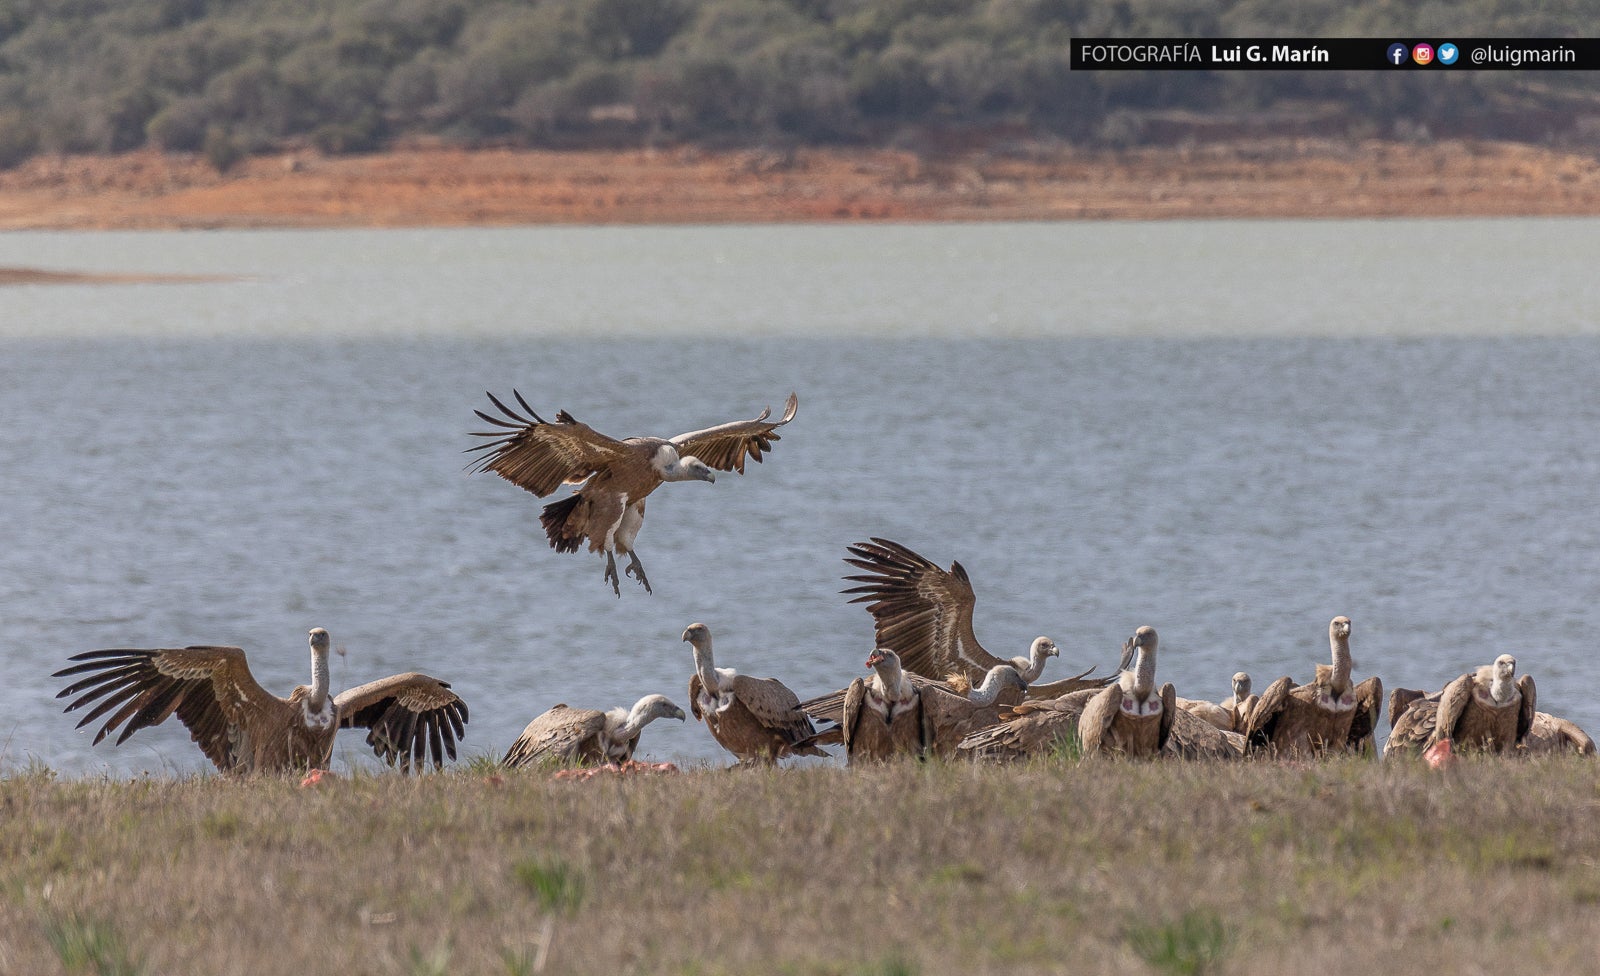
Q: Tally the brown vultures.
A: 11